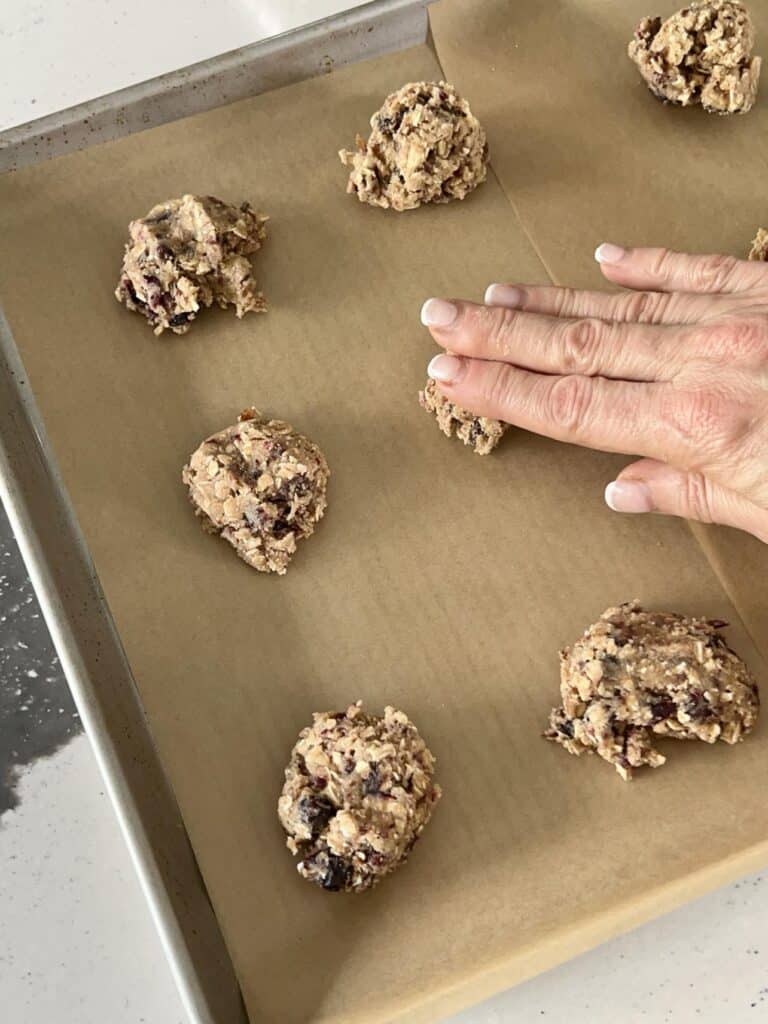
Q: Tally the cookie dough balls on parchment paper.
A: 8